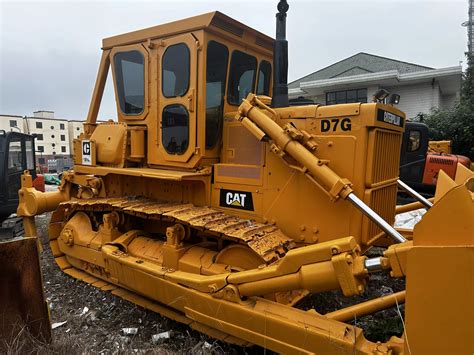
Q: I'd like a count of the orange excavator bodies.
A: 1